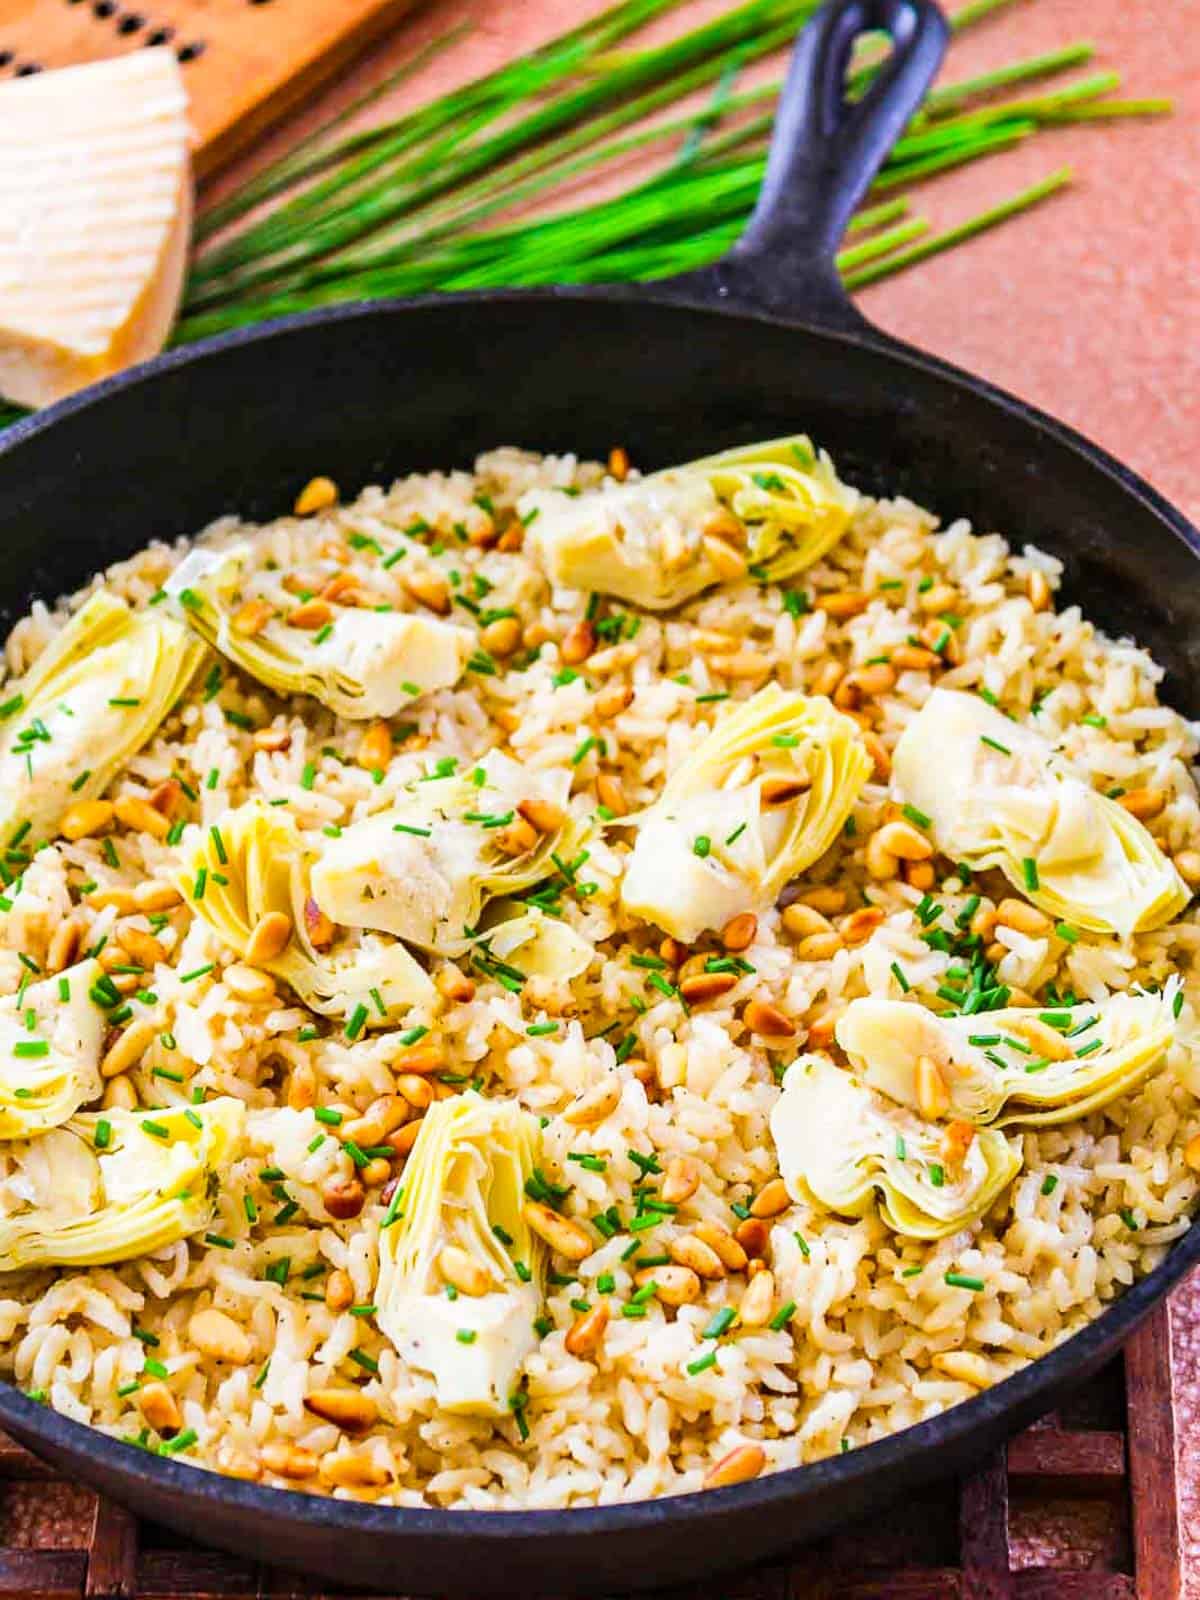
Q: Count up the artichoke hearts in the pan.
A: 12